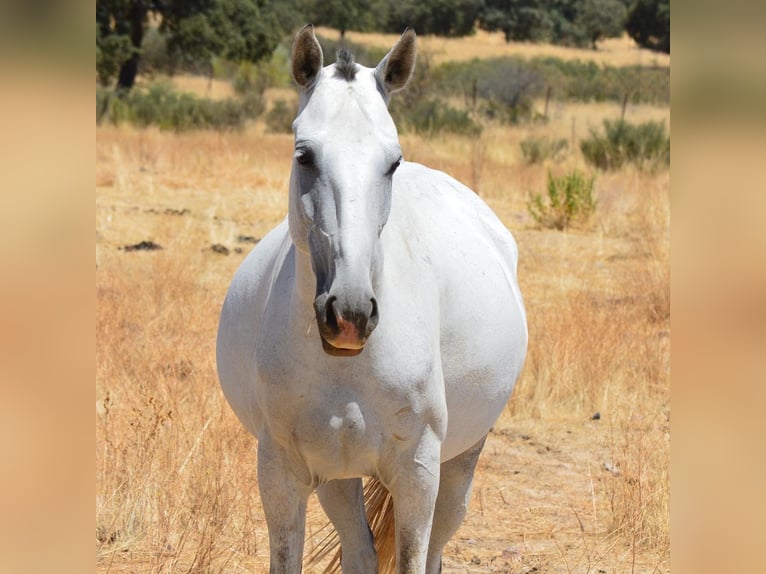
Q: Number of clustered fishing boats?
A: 0